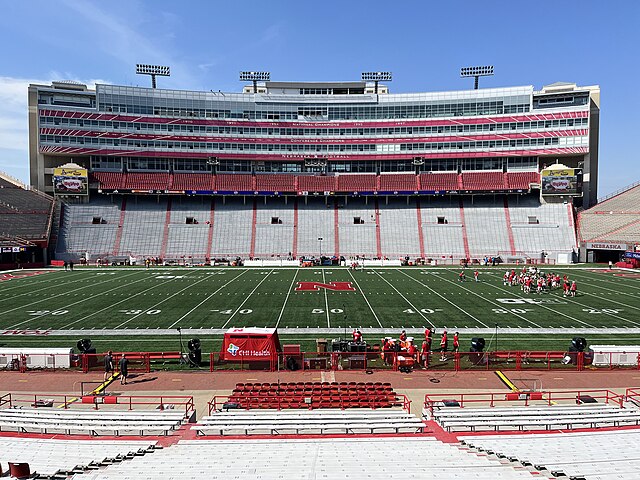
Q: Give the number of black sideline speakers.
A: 4